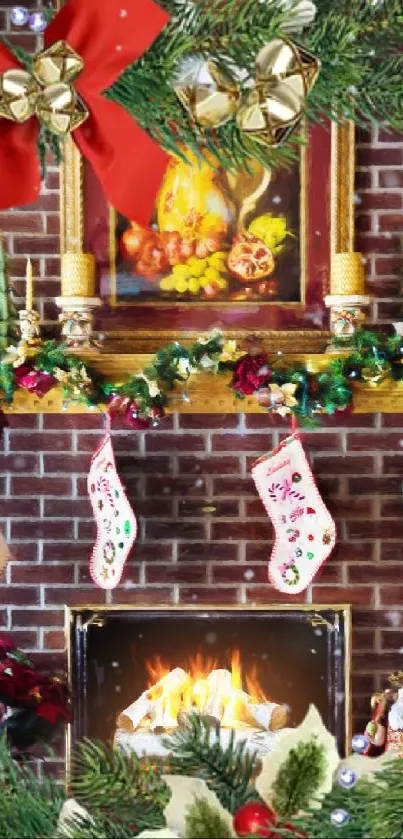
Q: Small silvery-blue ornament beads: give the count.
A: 5